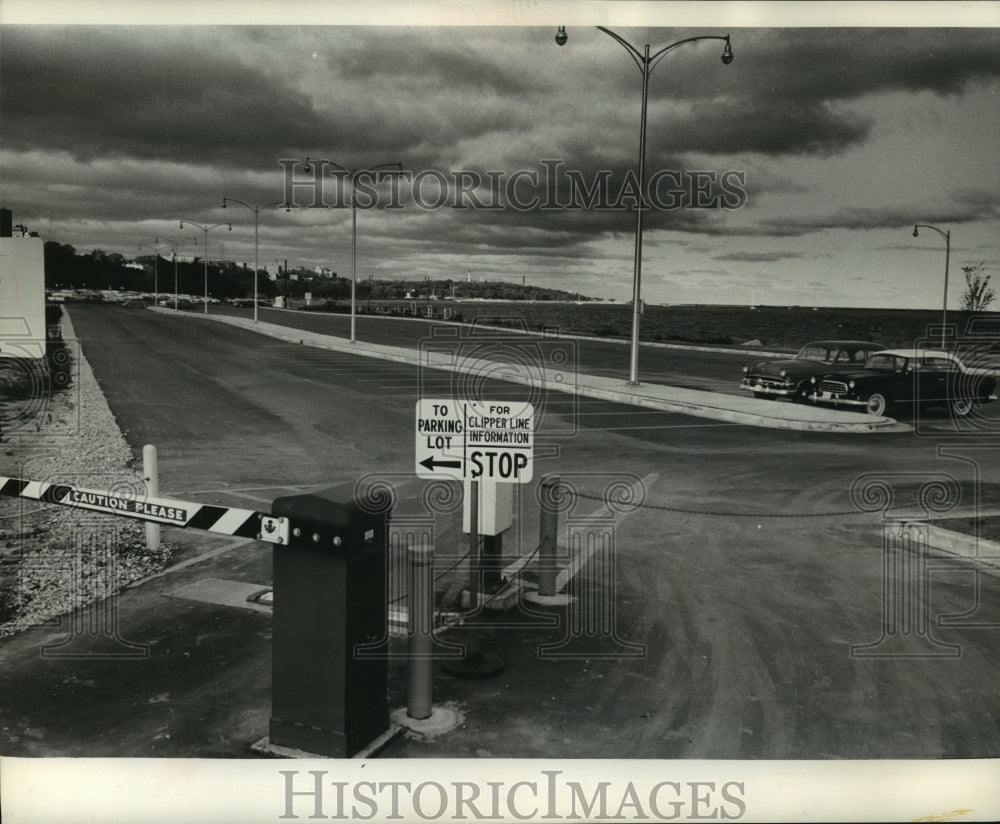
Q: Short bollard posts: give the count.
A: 3